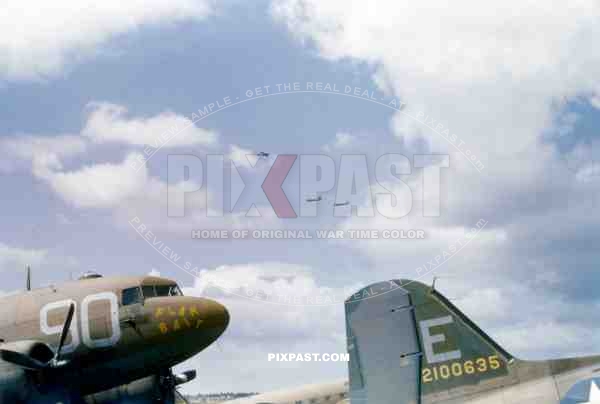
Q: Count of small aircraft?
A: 3